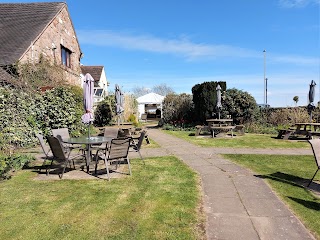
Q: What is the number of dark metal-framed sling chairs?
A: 7